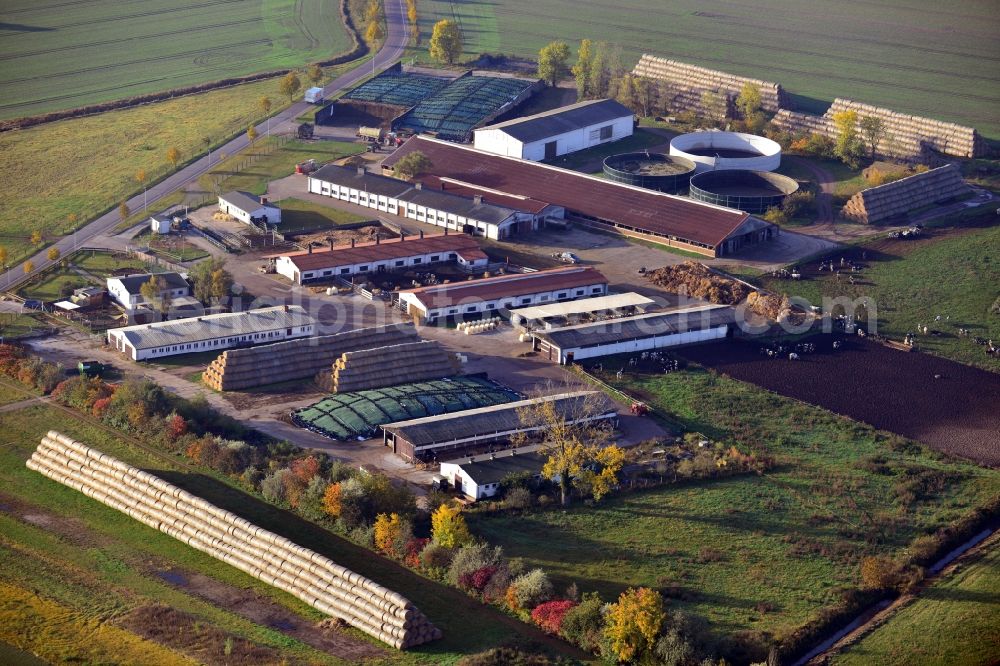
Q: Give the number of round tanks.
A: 3